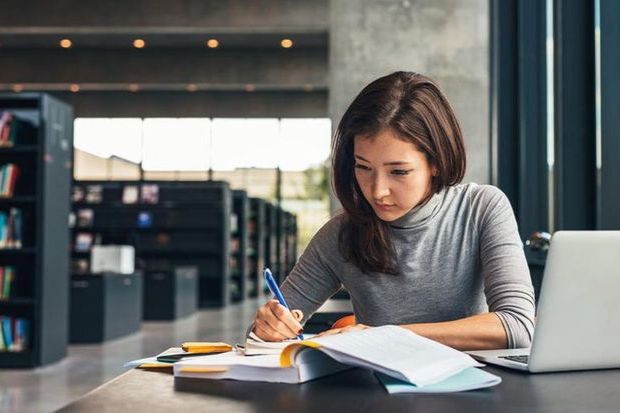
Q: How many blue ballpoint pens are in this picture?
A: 1